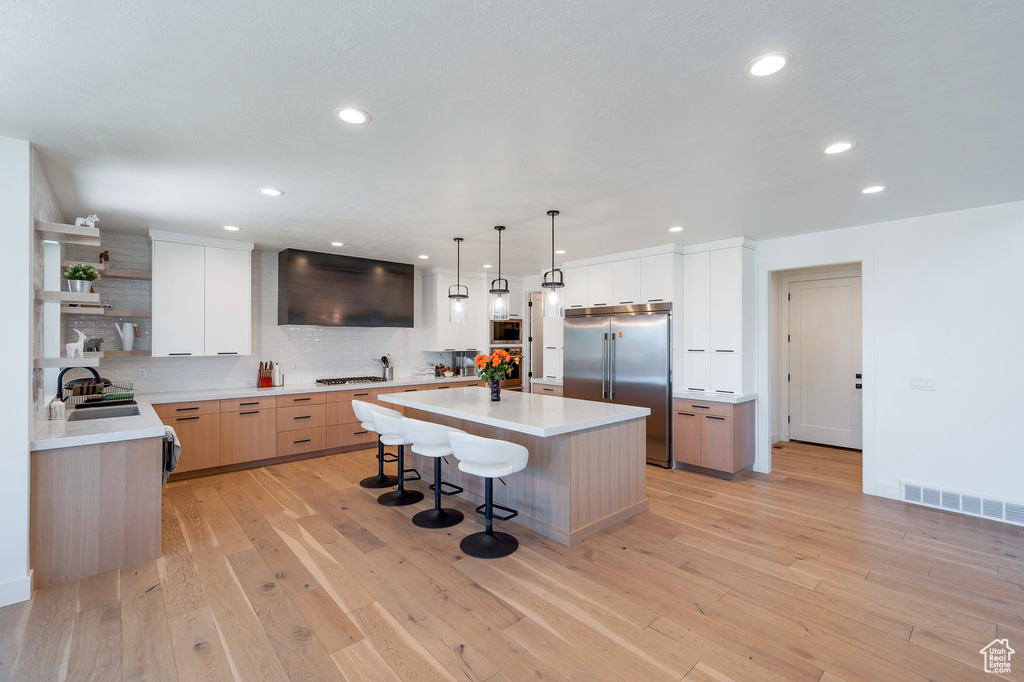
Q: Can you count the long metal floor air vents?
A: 1